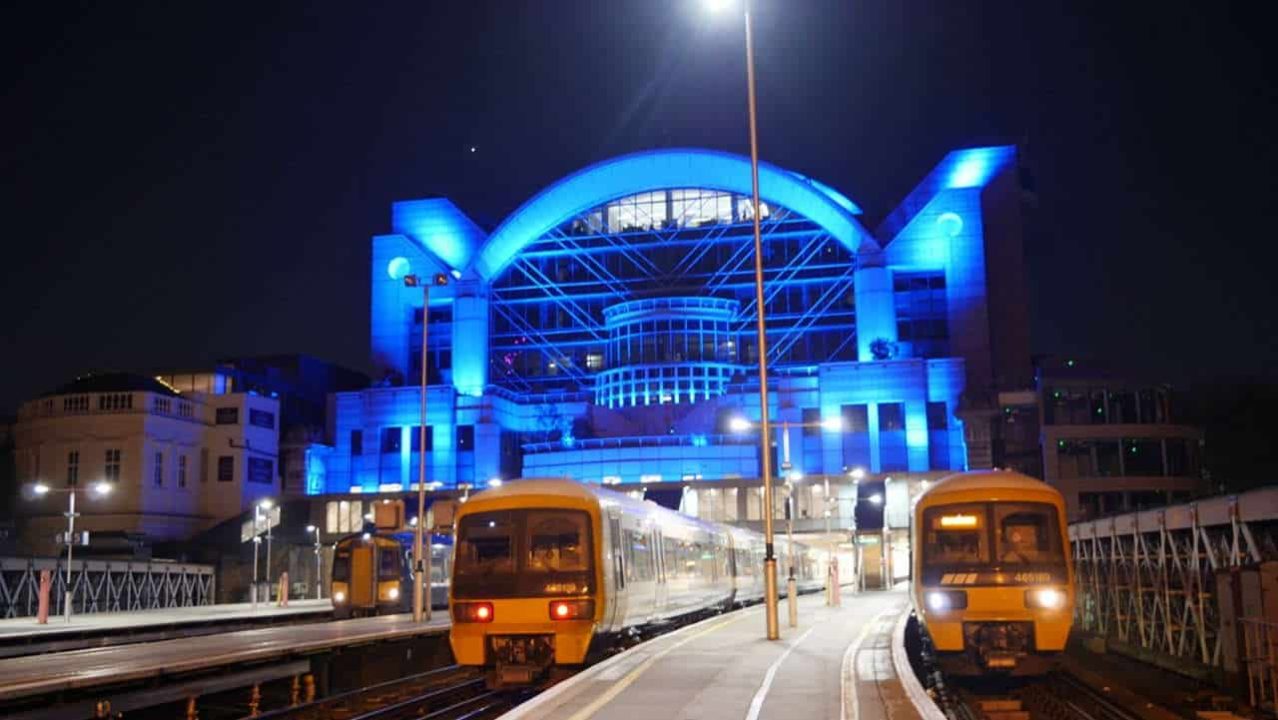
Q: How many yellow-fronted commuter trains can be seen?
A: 3